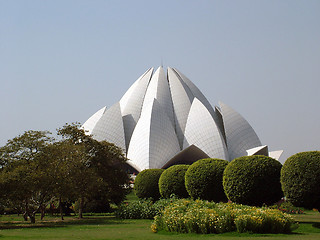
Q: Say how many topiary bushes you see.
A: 5